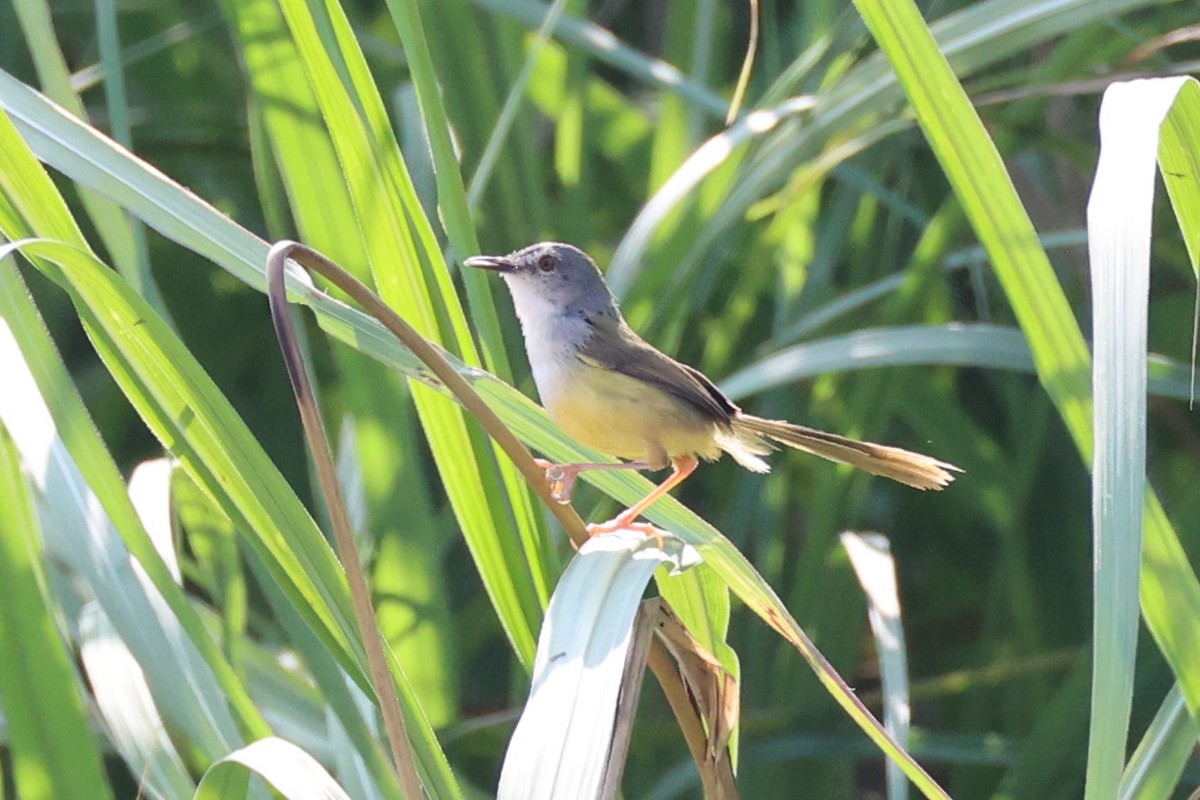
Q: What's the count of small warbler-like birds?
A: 1